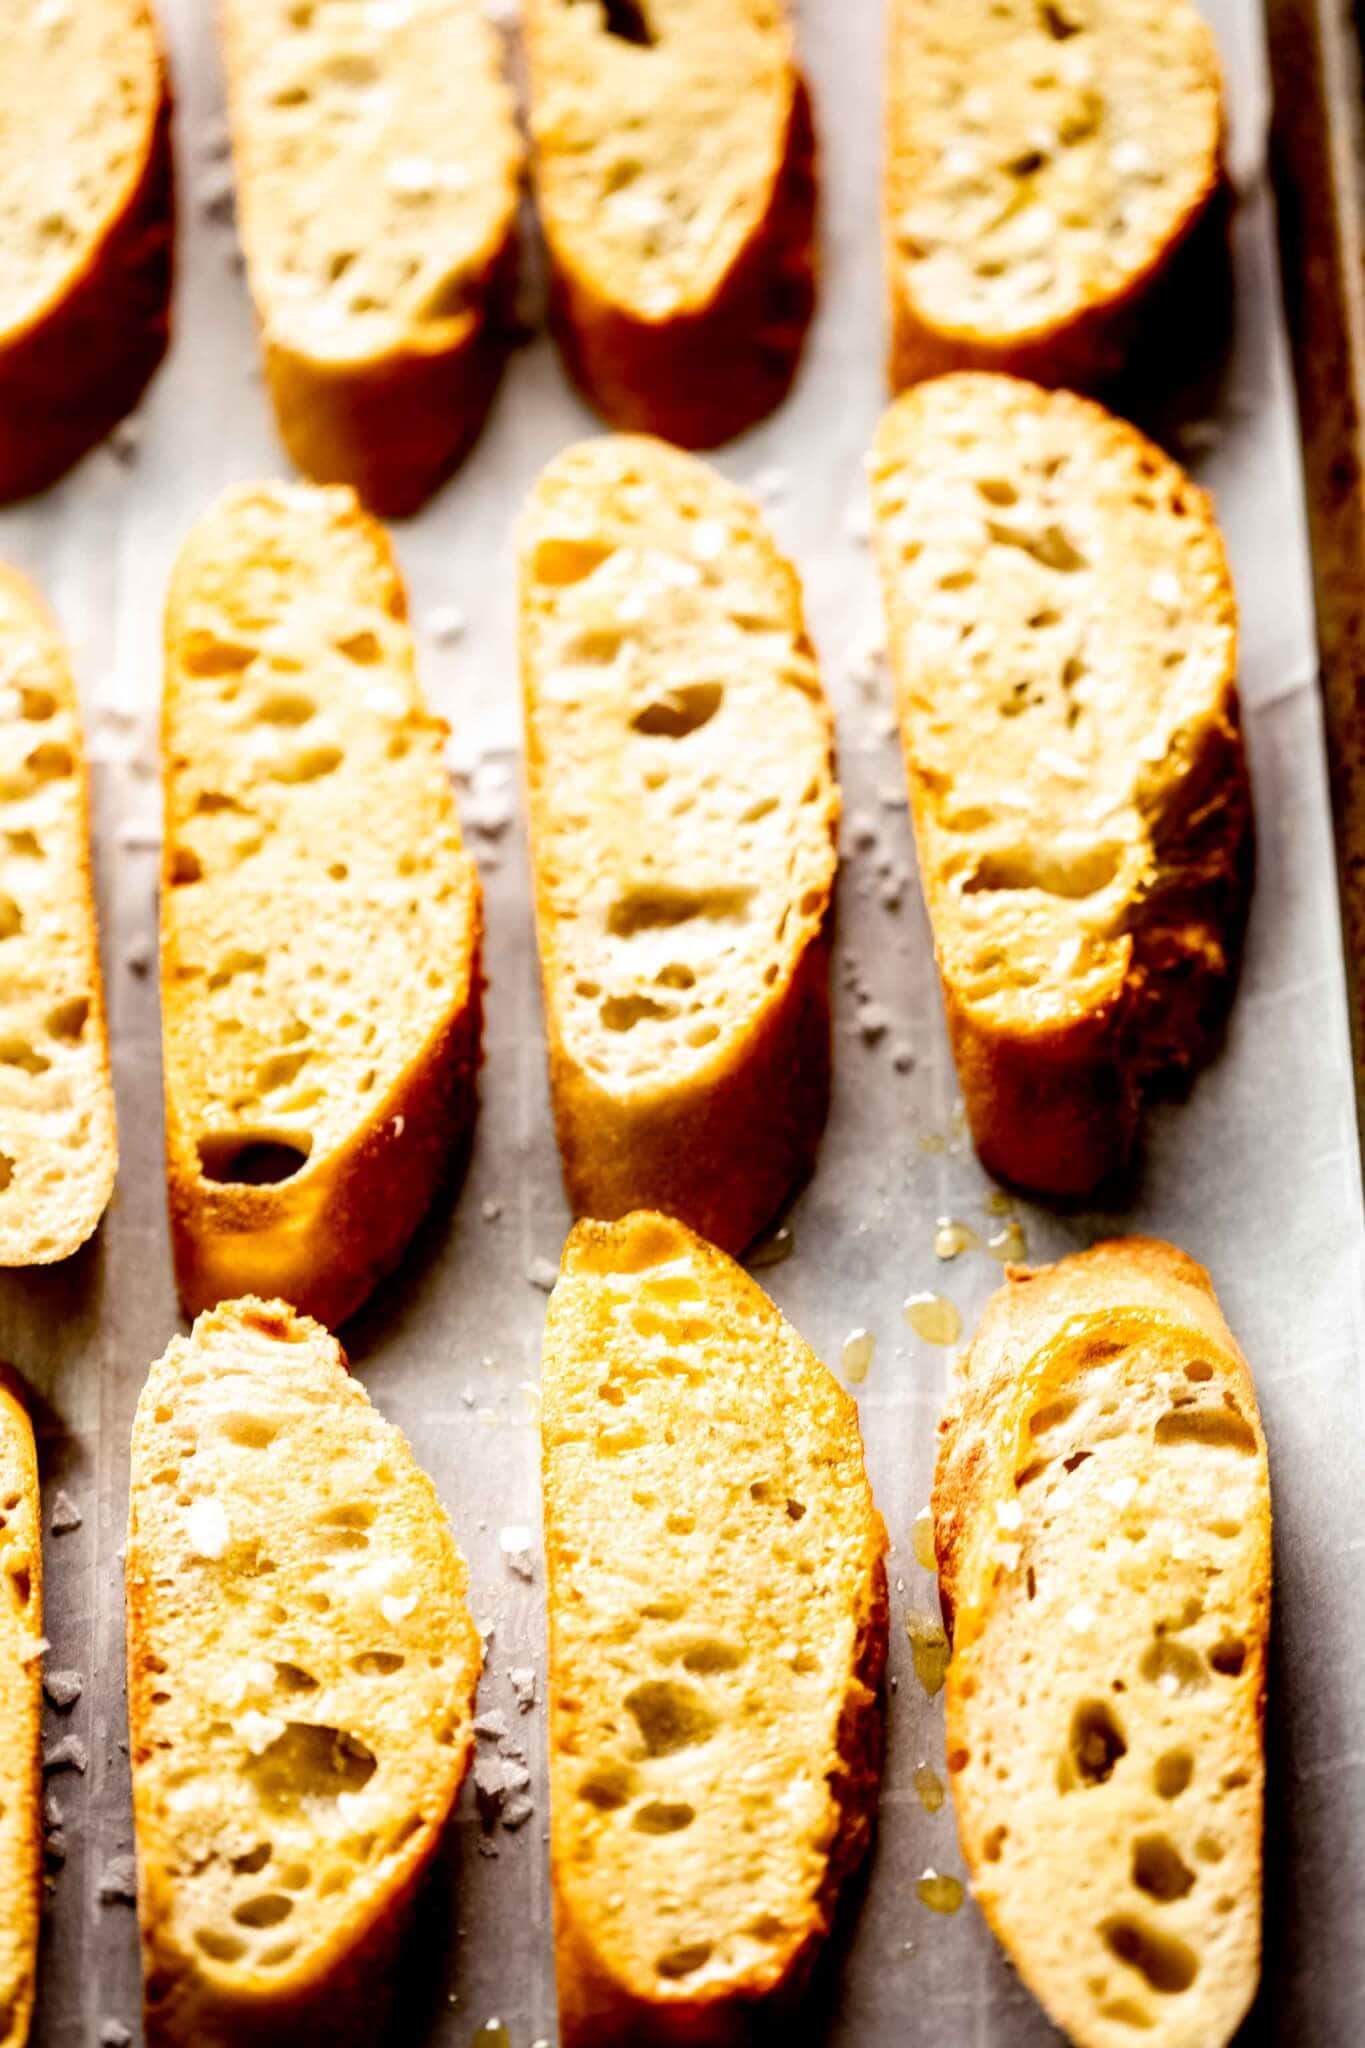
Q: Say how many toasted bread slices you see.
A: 12